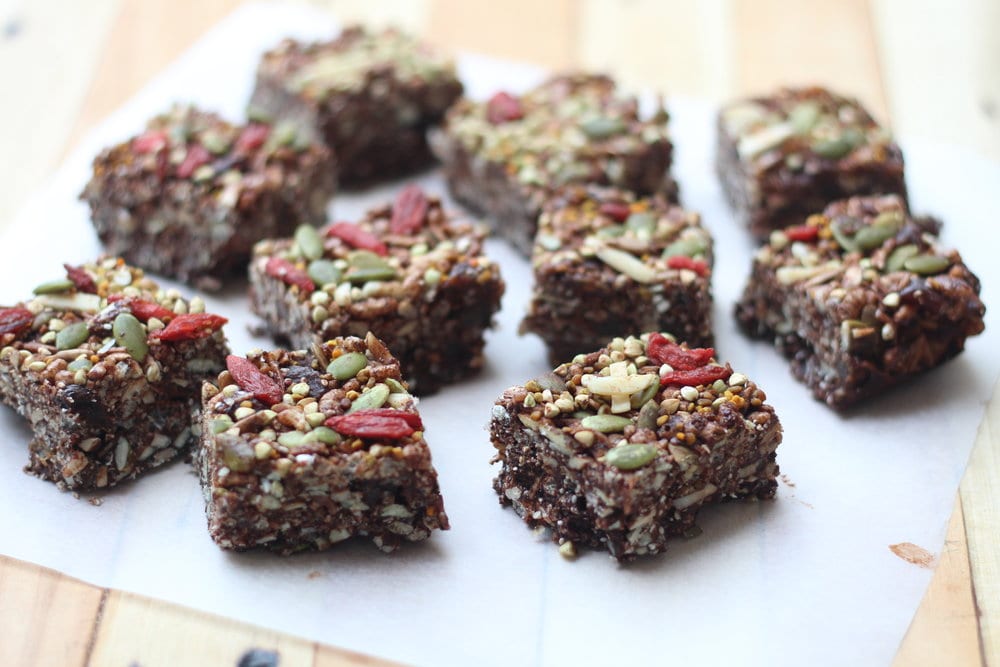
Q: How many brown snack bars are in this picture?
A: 10